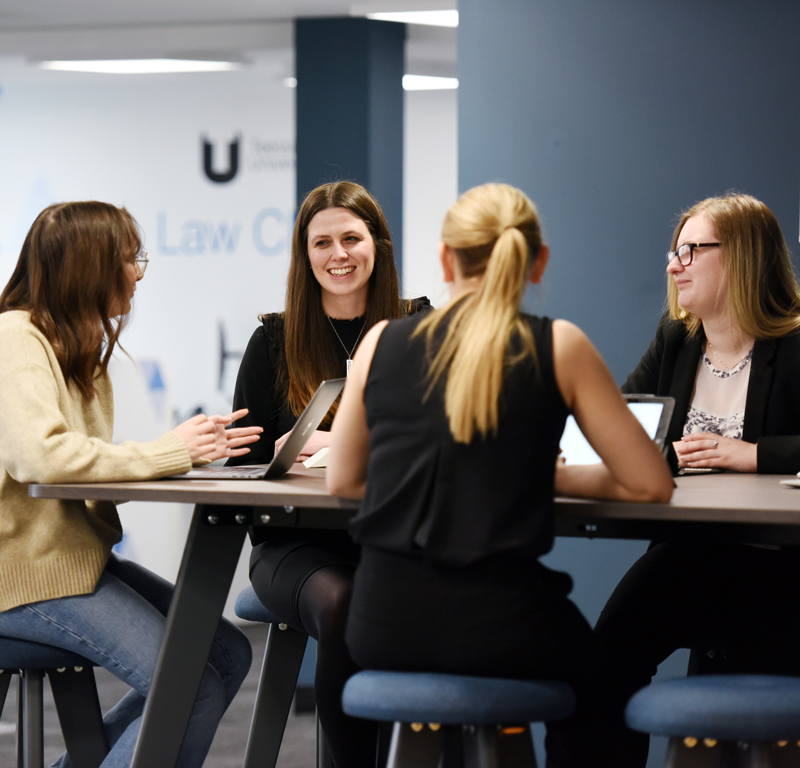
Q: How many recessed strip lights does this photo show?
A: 3